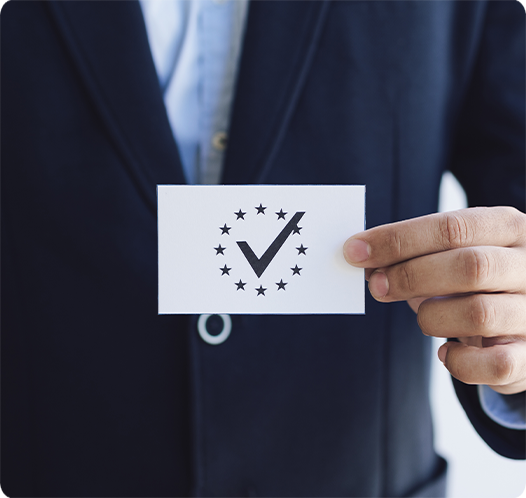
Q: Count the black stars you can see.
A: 12